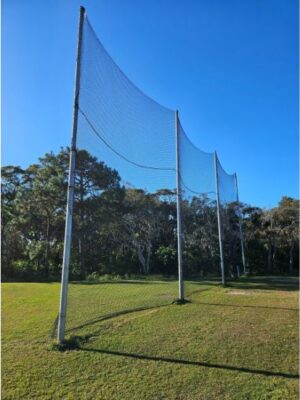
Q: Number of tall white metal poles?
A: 4